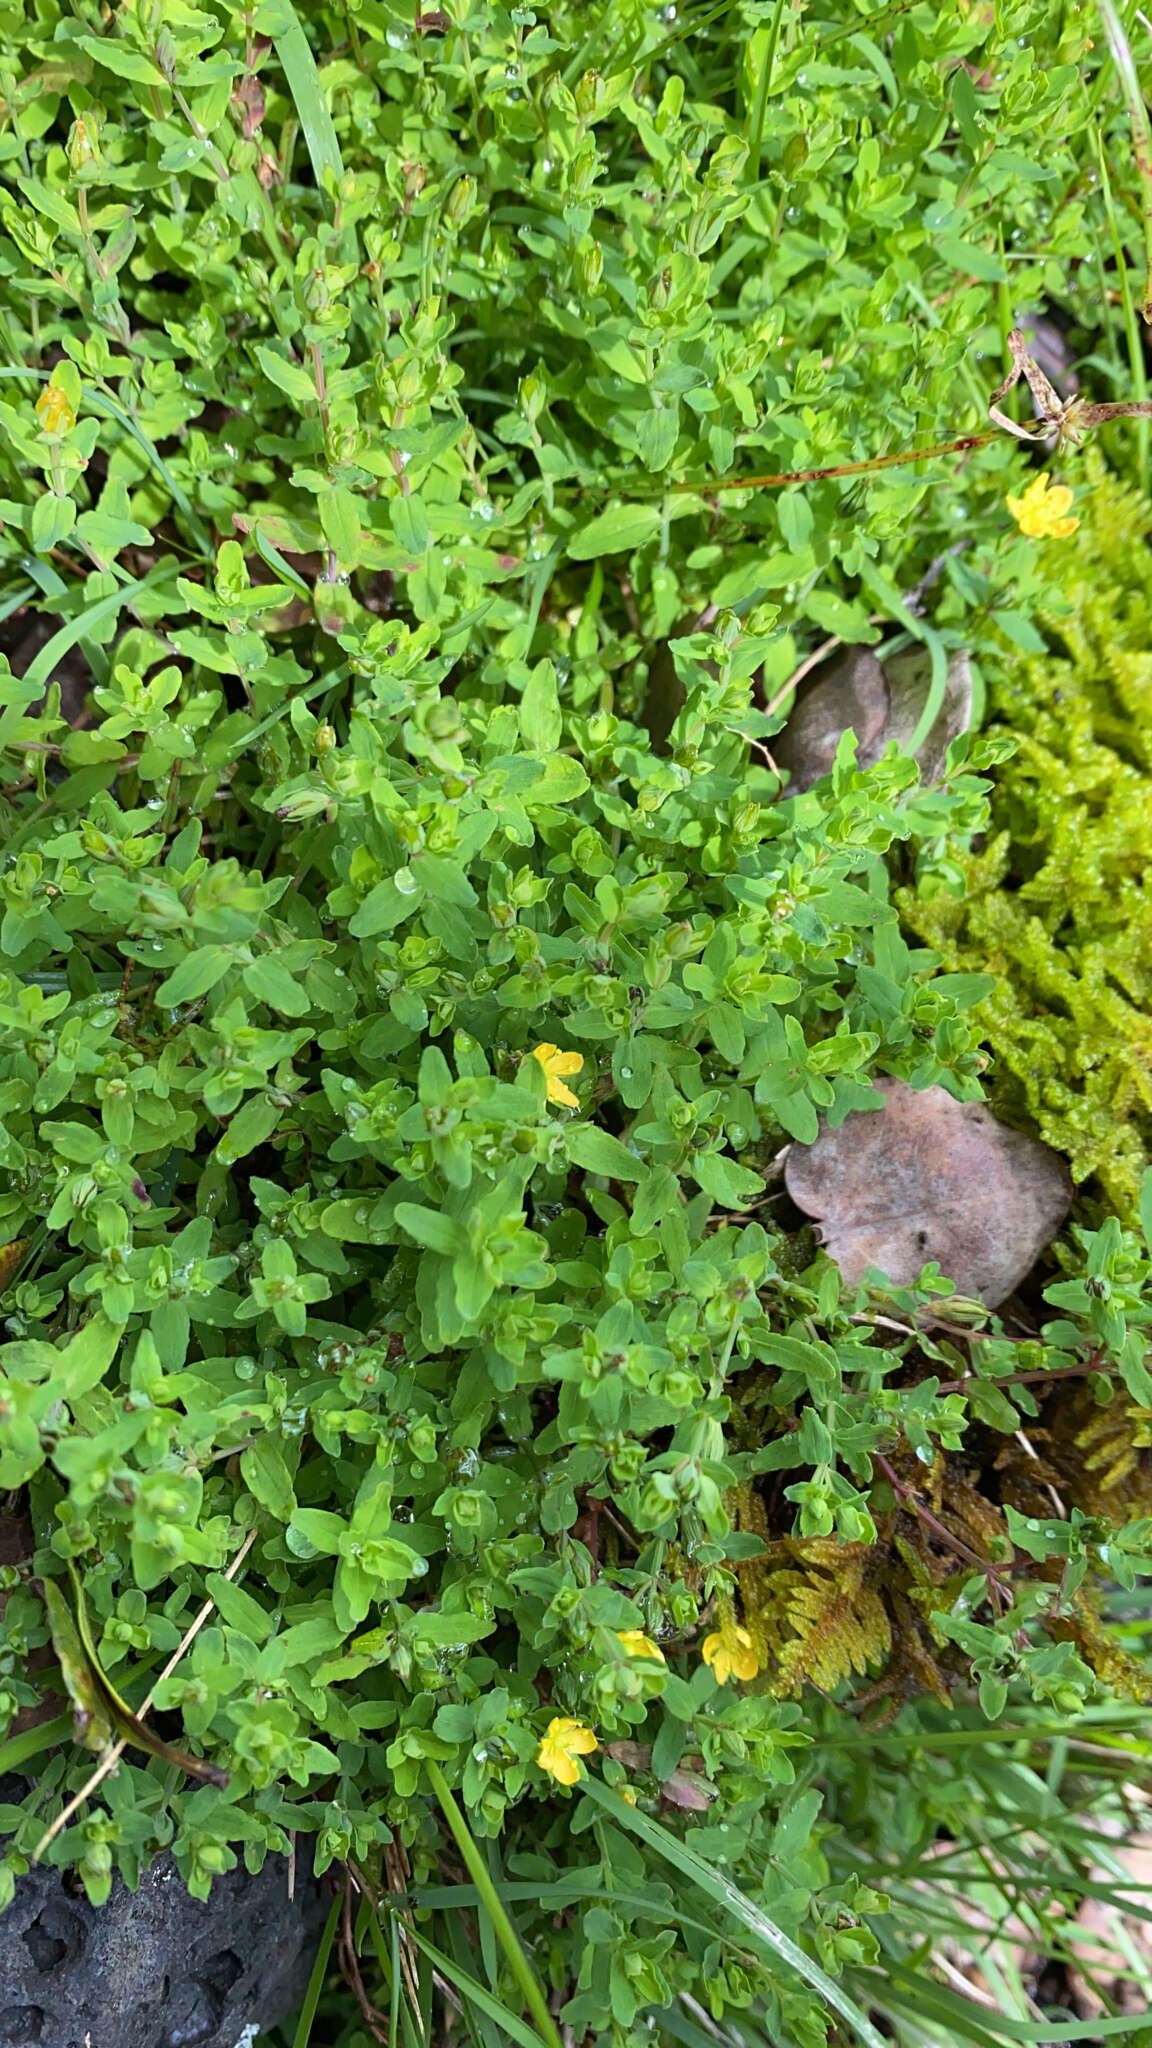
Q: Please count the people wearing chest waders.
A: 0